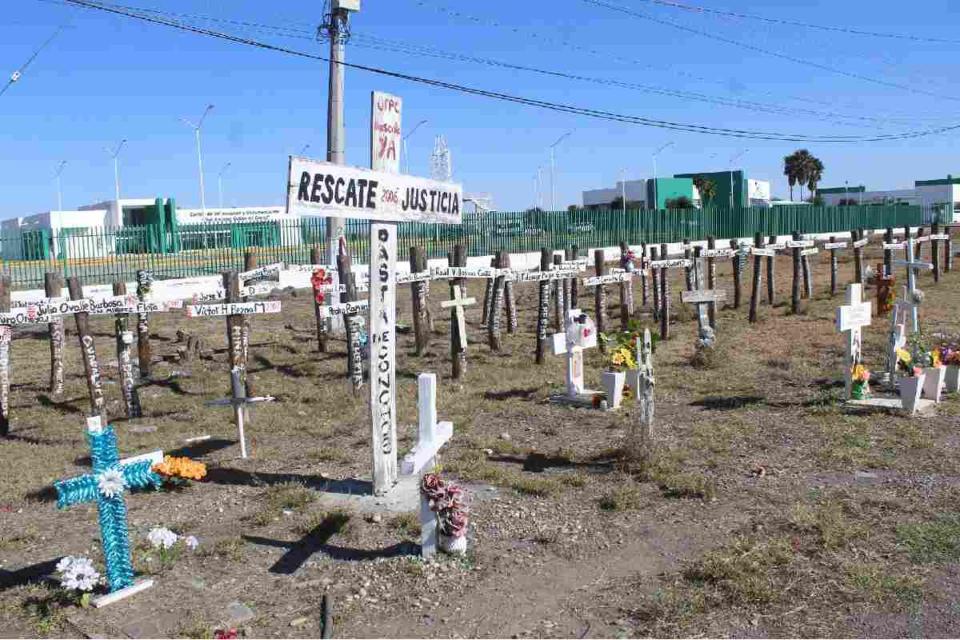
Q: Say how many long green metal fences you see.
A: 1